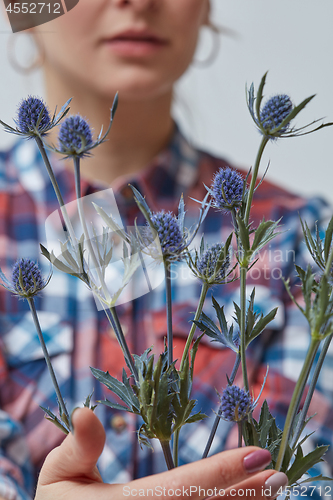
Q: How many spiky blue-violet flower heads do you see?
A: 8